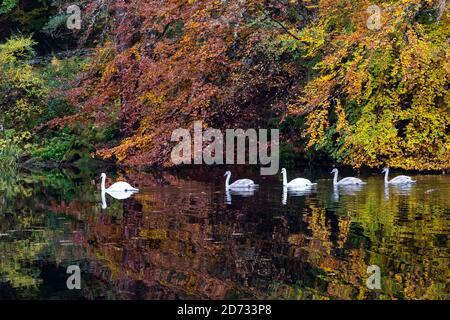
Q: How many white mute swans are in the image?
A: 5